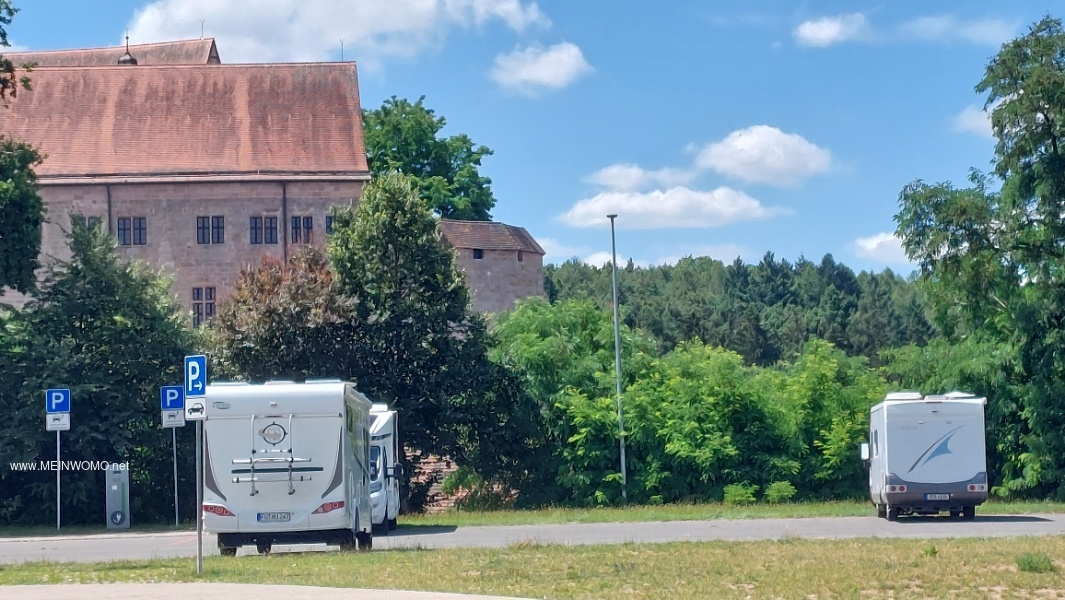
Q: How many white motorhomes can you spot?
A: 3